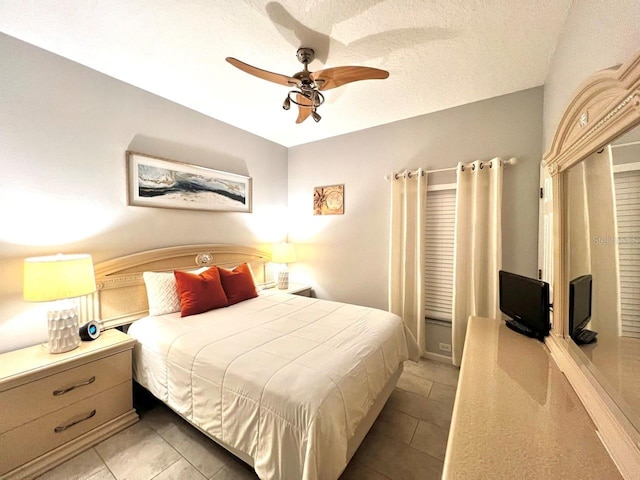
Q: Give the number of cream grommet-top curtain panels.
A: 2